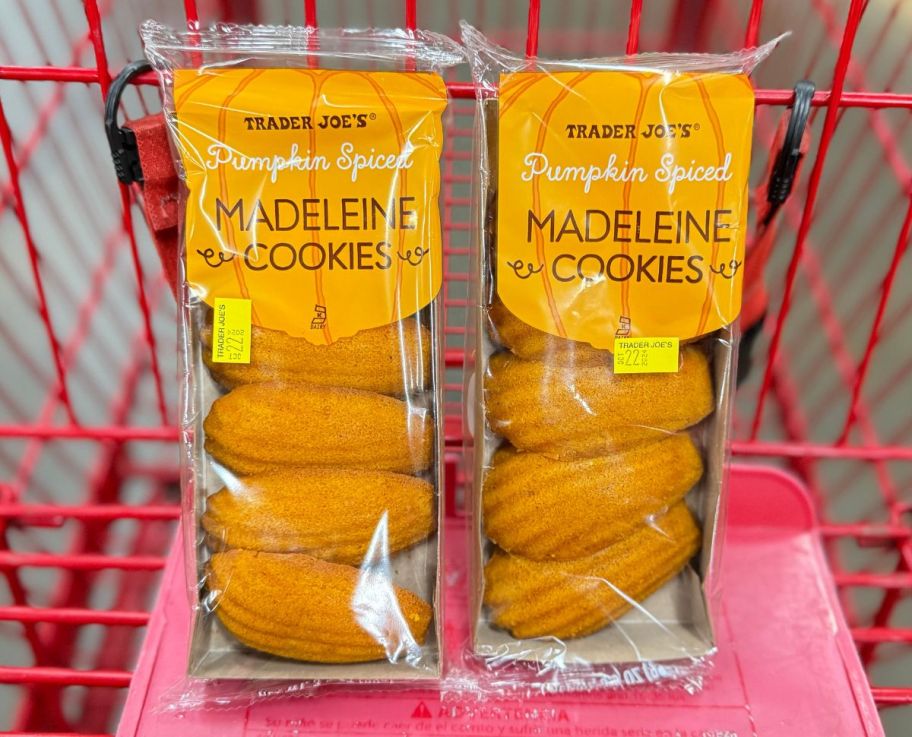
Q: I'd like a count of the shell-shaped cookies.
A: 8